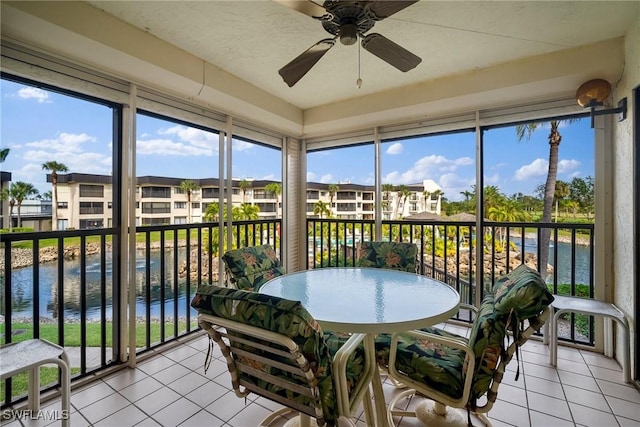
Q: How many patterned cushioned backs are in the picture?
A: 4